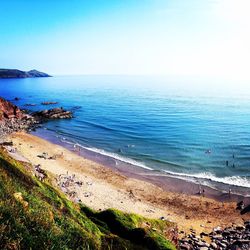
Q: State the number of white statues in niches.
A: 0